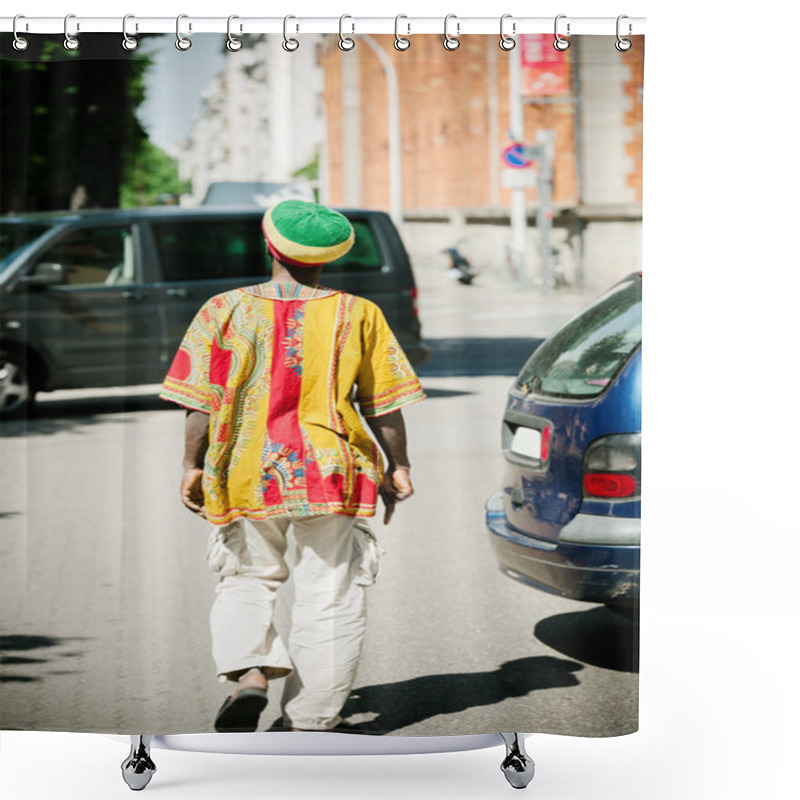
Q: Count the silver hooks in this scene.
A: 12